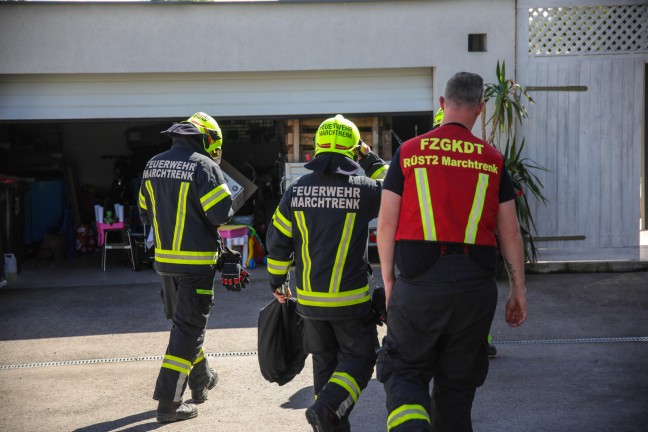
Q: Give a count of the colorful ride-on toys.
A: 1